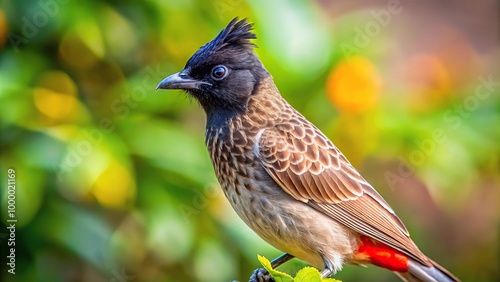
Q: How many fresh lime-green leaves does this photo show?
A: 3